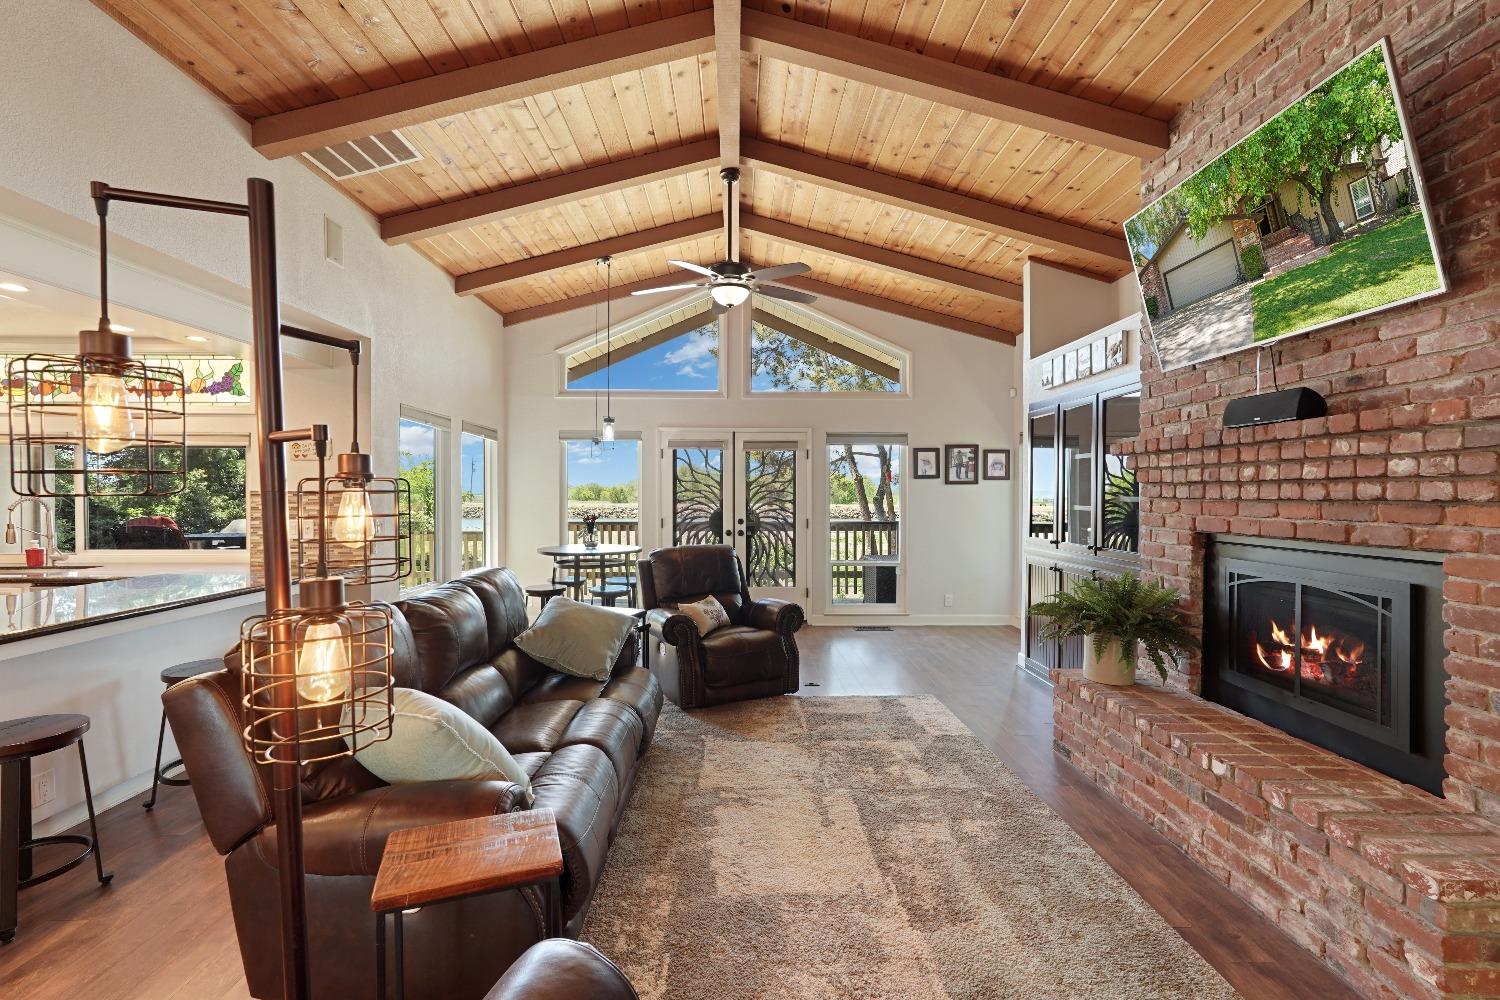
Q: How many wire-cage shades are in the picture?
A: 3